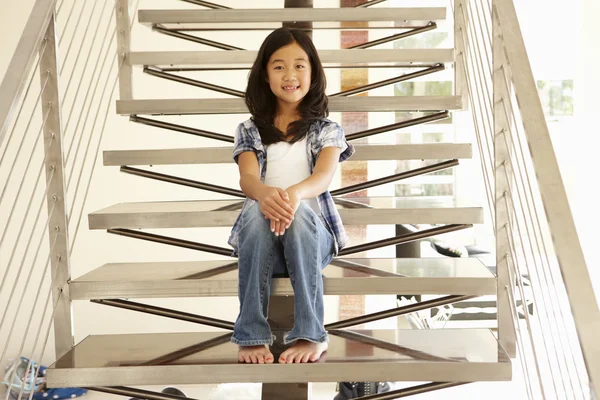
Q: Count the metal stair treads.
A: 7